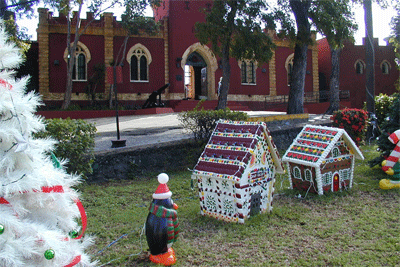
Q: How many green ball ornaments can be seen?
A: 3